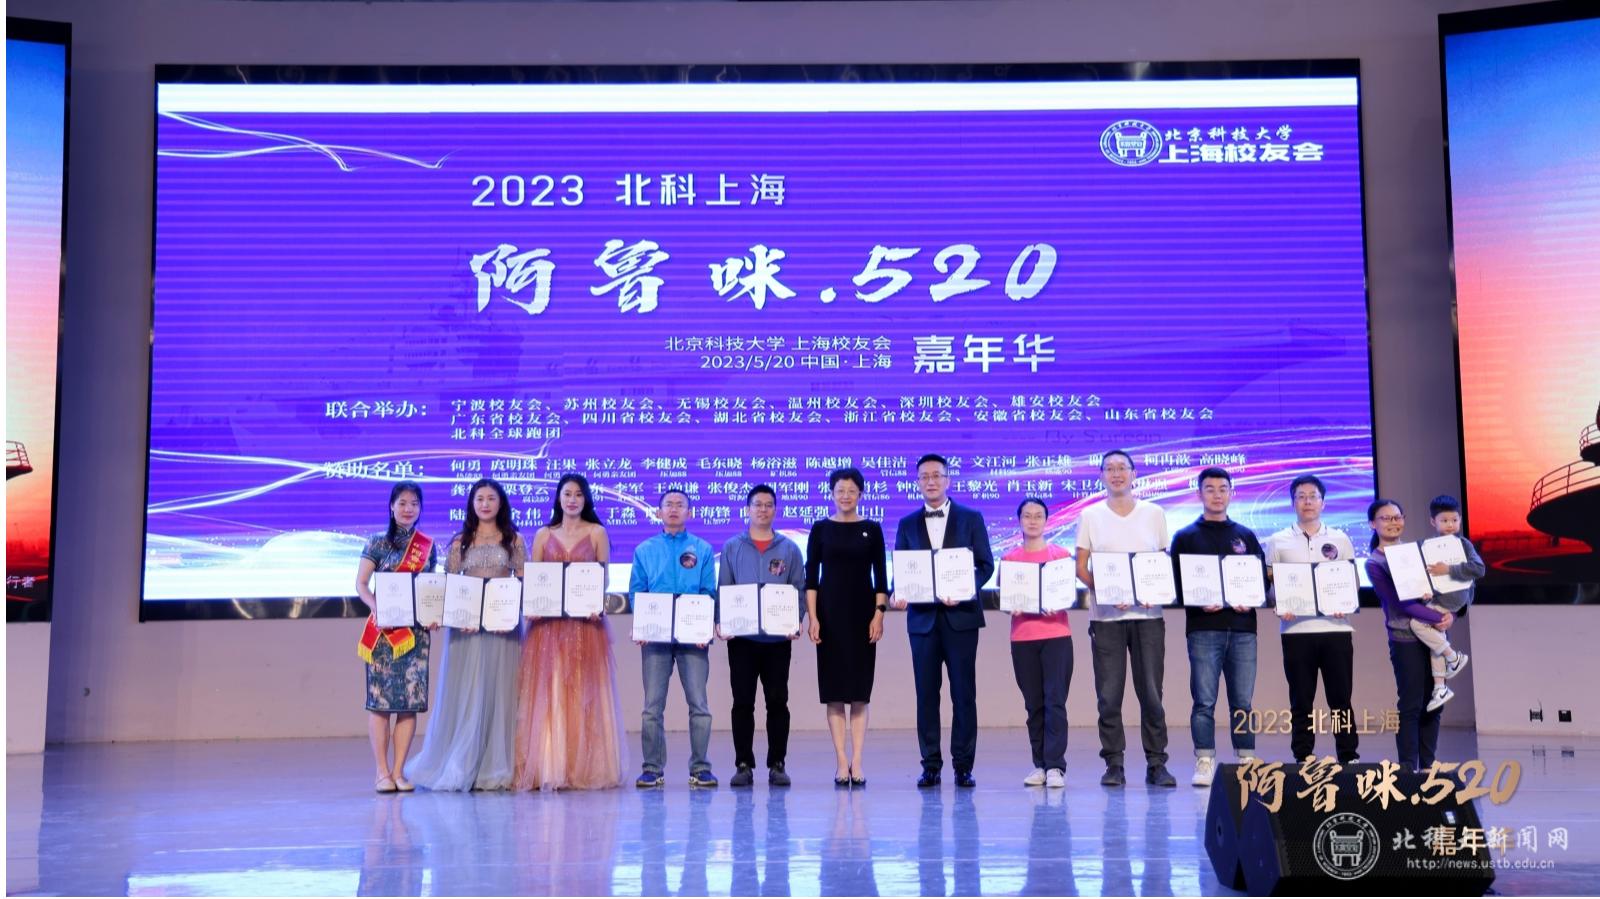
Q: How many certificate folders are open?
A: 11